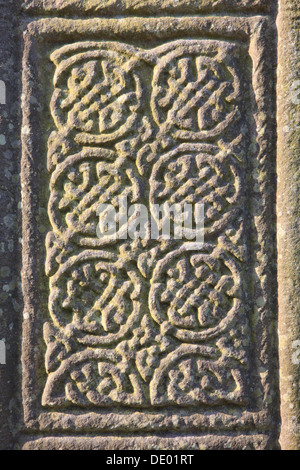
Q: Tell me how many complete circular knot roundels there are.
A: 6